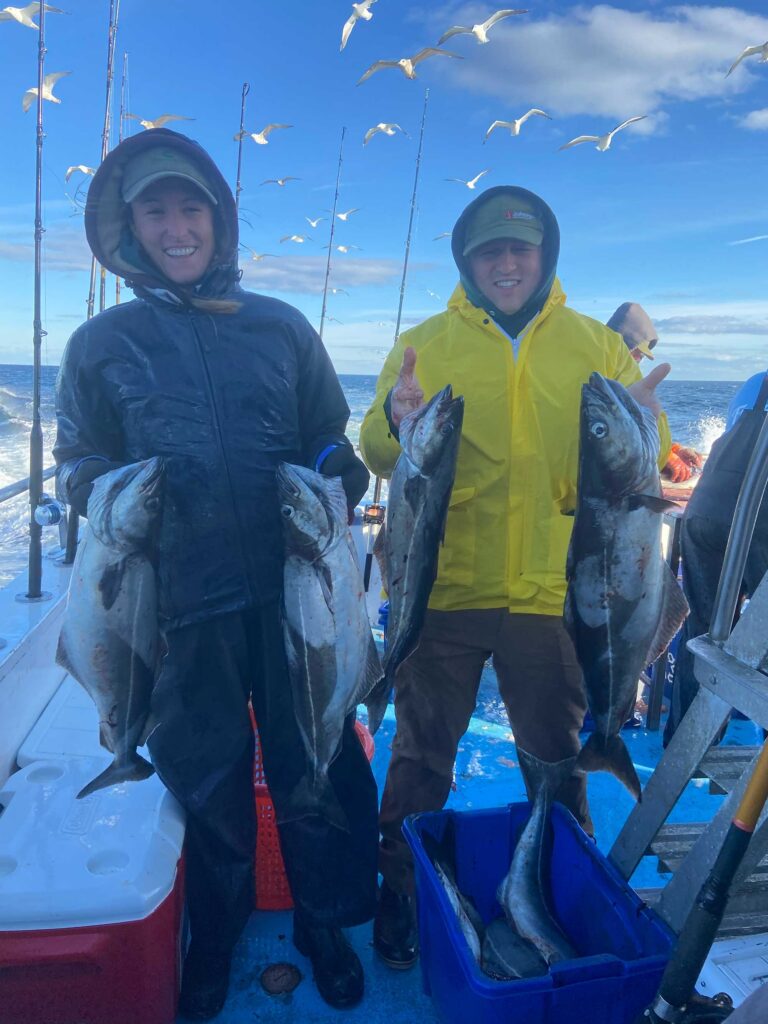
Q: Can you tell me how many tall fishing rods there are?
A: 7